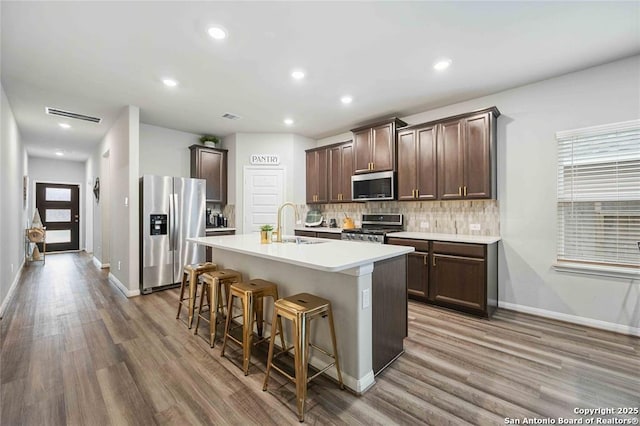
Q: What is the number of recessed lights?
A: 8